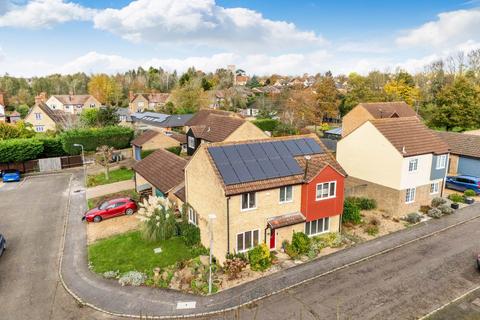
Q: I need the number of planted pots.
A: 2